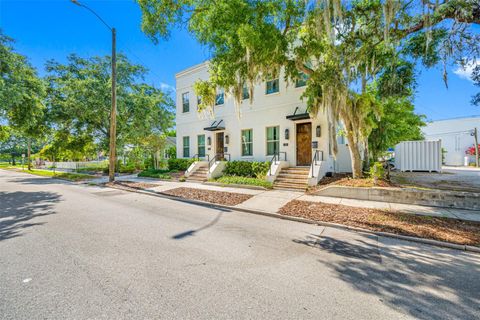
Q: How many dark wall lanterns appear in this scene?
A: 4